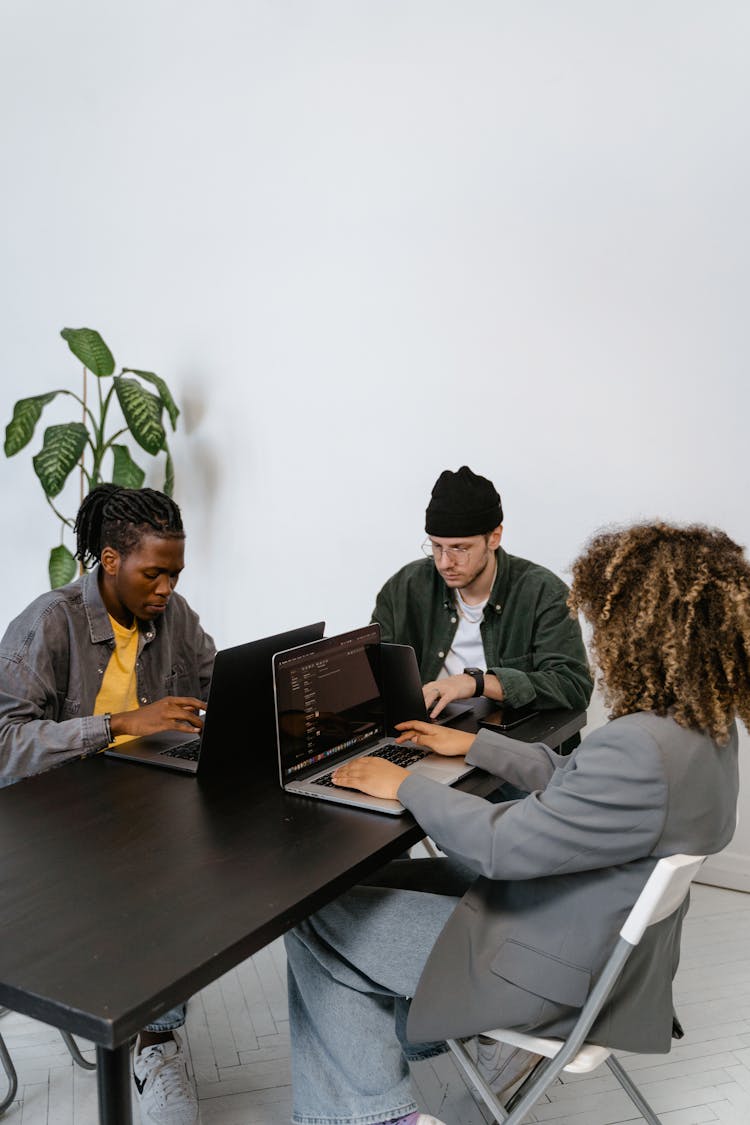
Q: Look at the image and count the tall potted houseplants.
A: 1